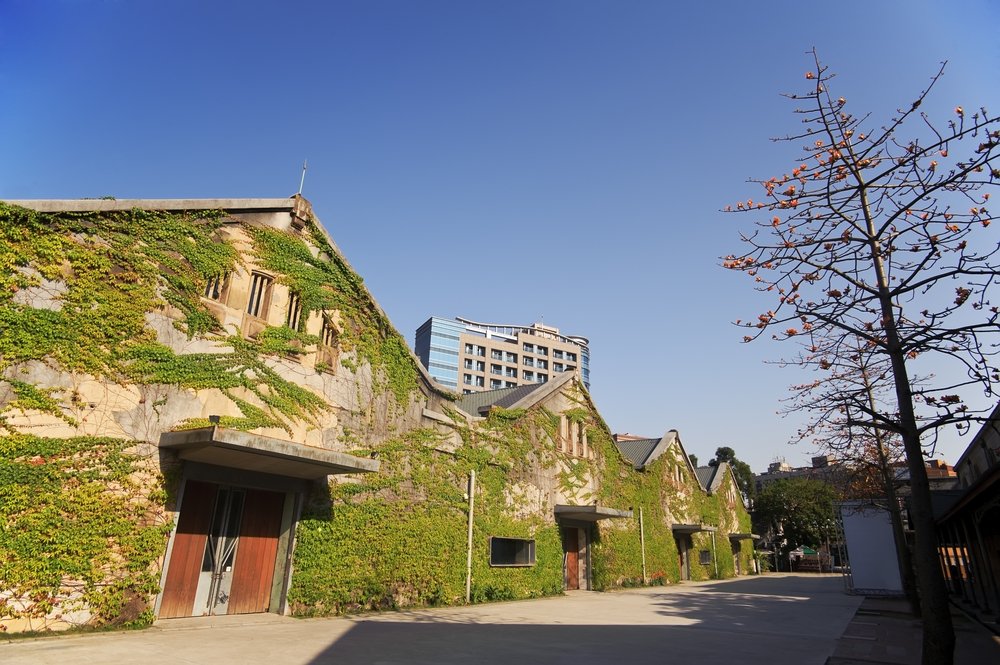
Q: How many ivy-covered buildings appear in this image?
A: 4